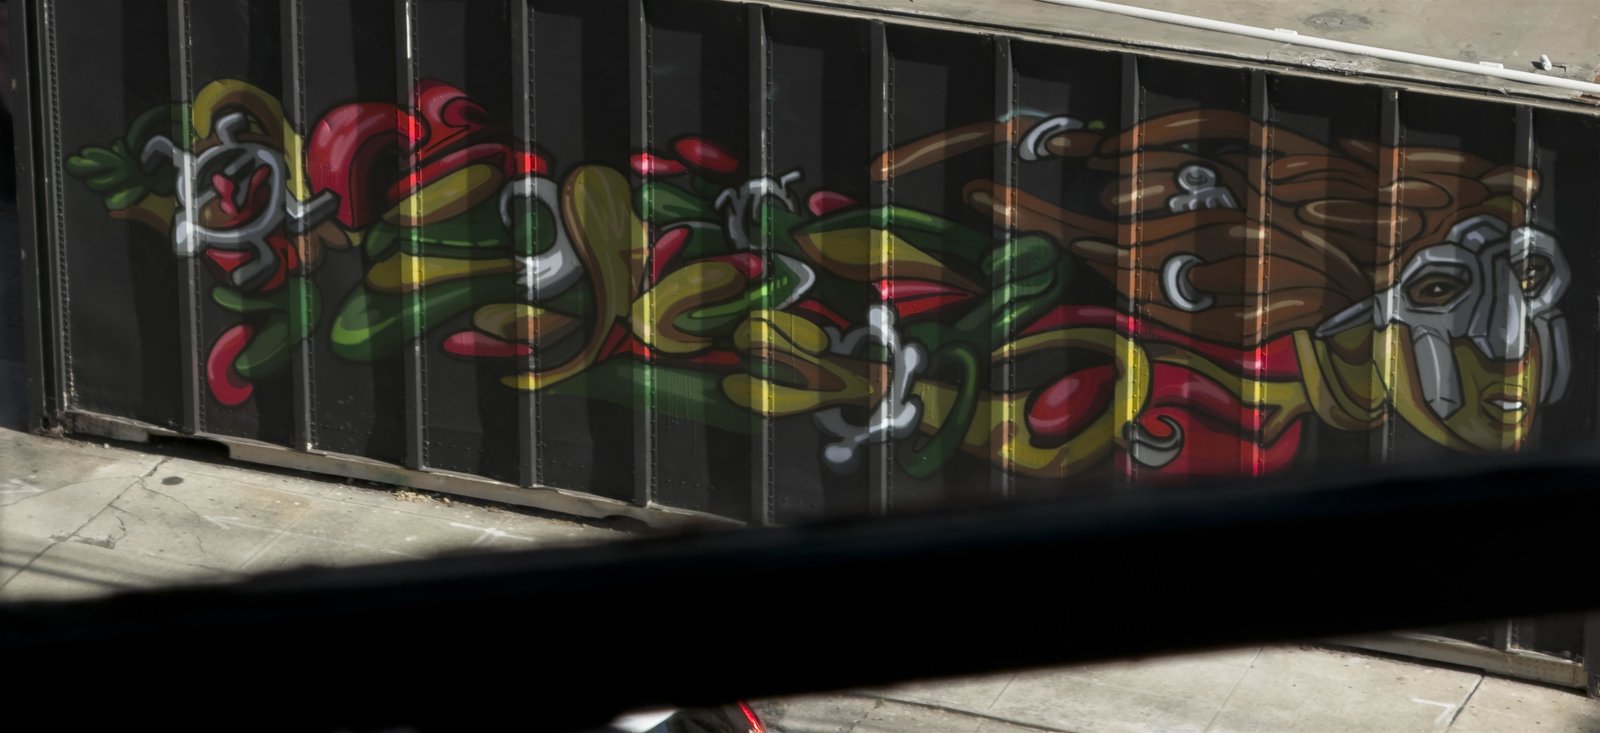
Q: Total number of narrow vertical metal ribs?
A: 12